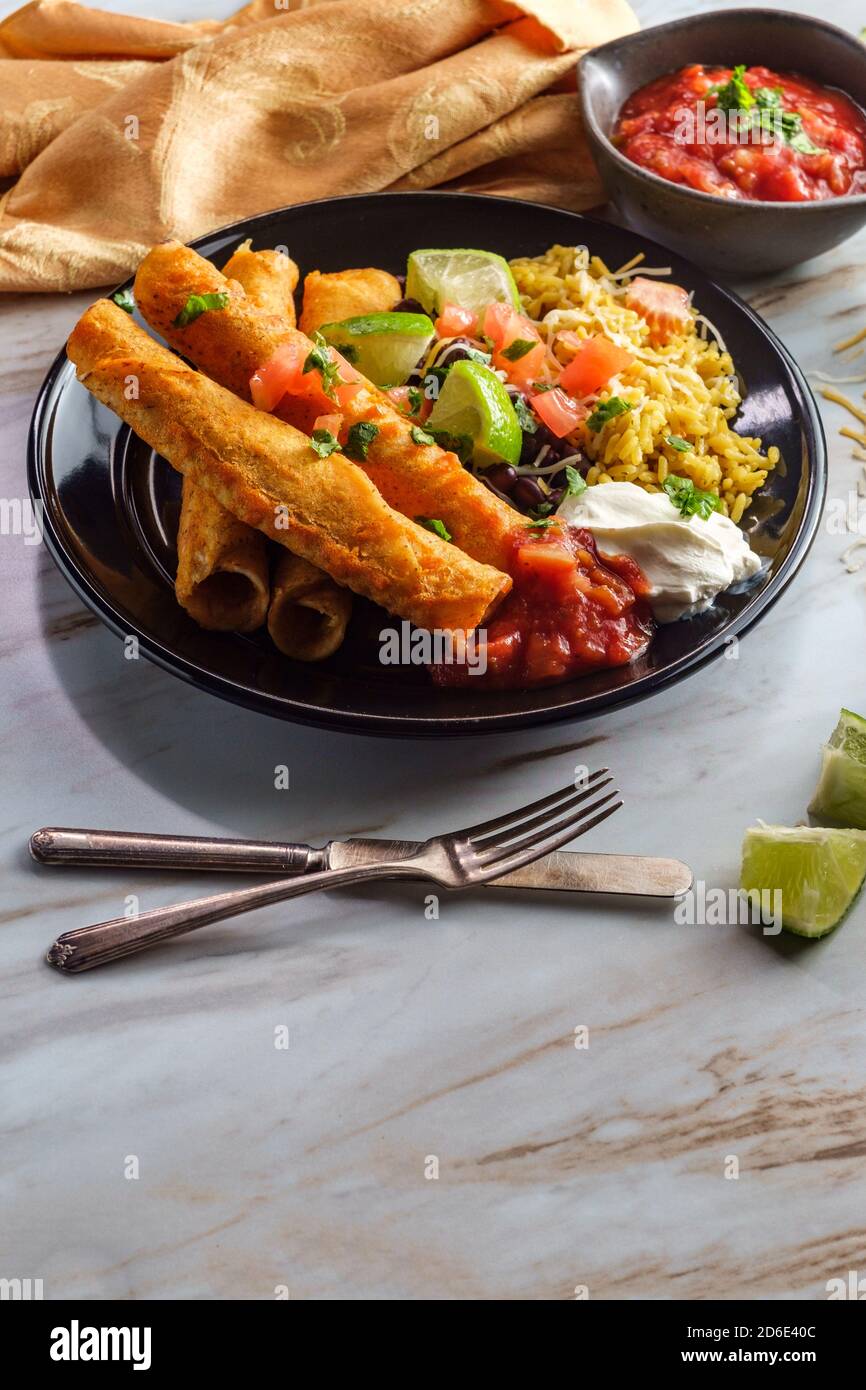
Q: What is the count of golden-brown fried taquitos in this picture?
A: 4